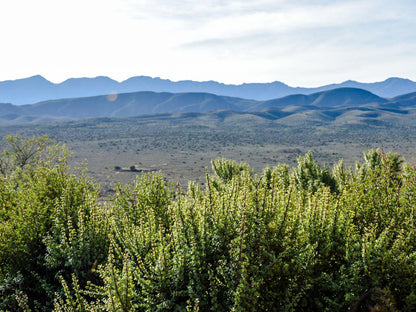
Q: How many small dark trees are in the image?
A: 2